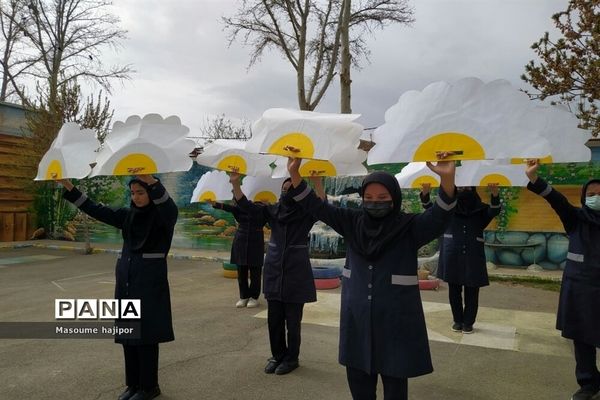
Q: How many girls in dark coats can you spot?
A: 6